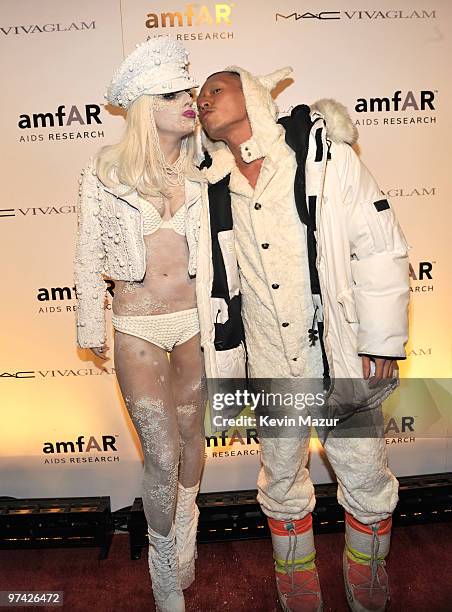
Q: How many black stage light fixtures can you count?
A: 2